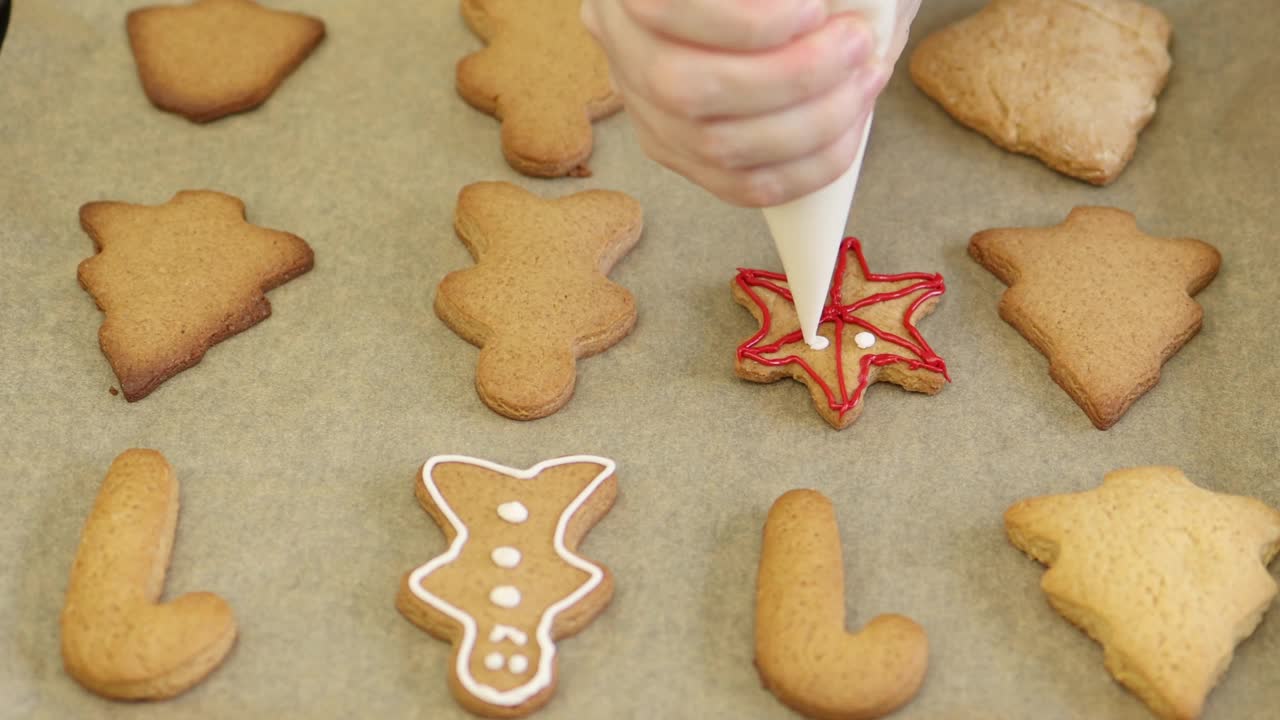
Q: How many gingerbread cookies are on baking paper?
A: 11